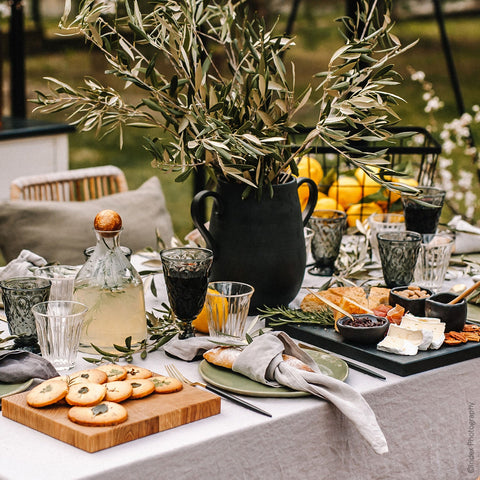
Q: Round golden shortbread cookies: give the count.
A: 10